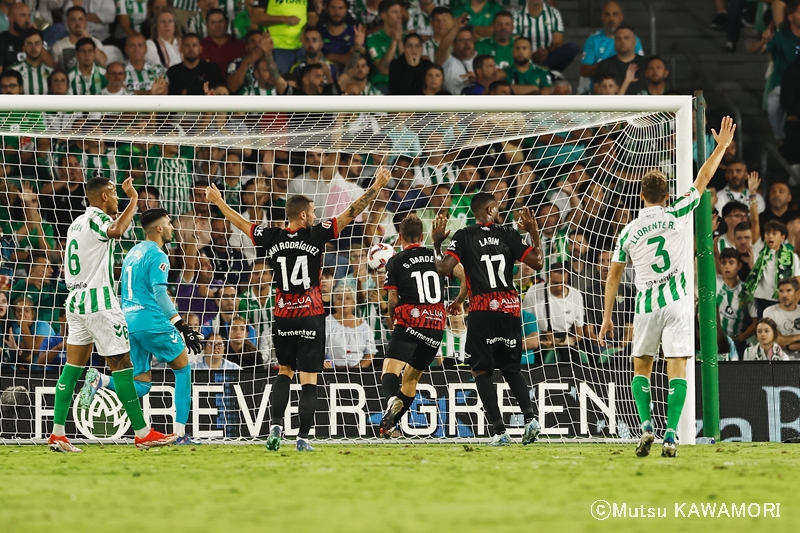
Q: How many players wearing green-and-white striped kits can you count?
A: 2